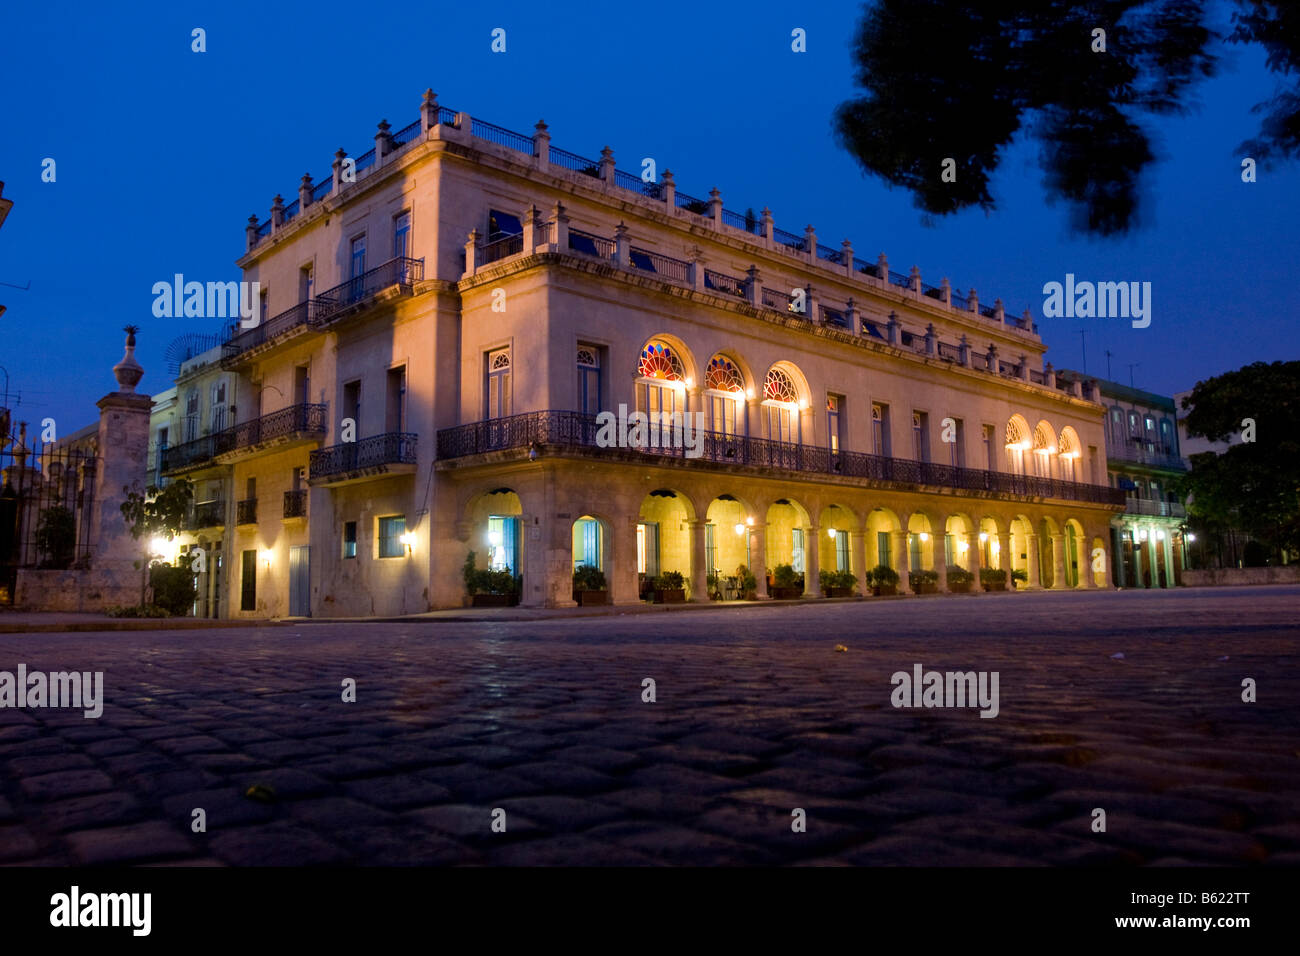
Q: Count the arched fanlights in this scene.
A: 6